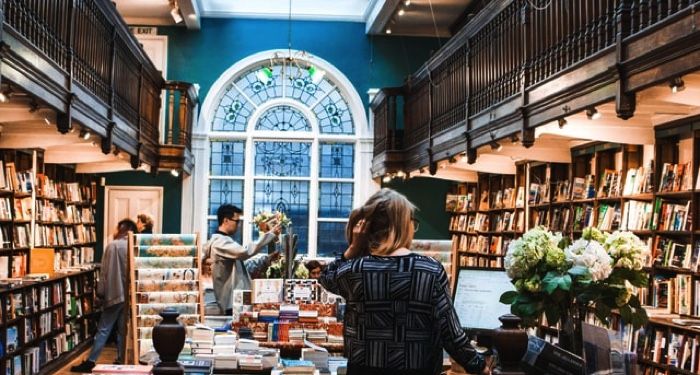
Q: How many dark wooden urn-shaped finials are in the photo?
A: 2